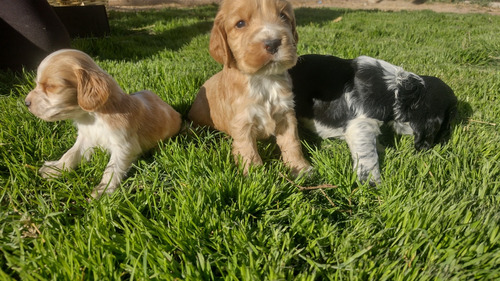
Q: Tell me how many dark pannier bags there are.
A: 0